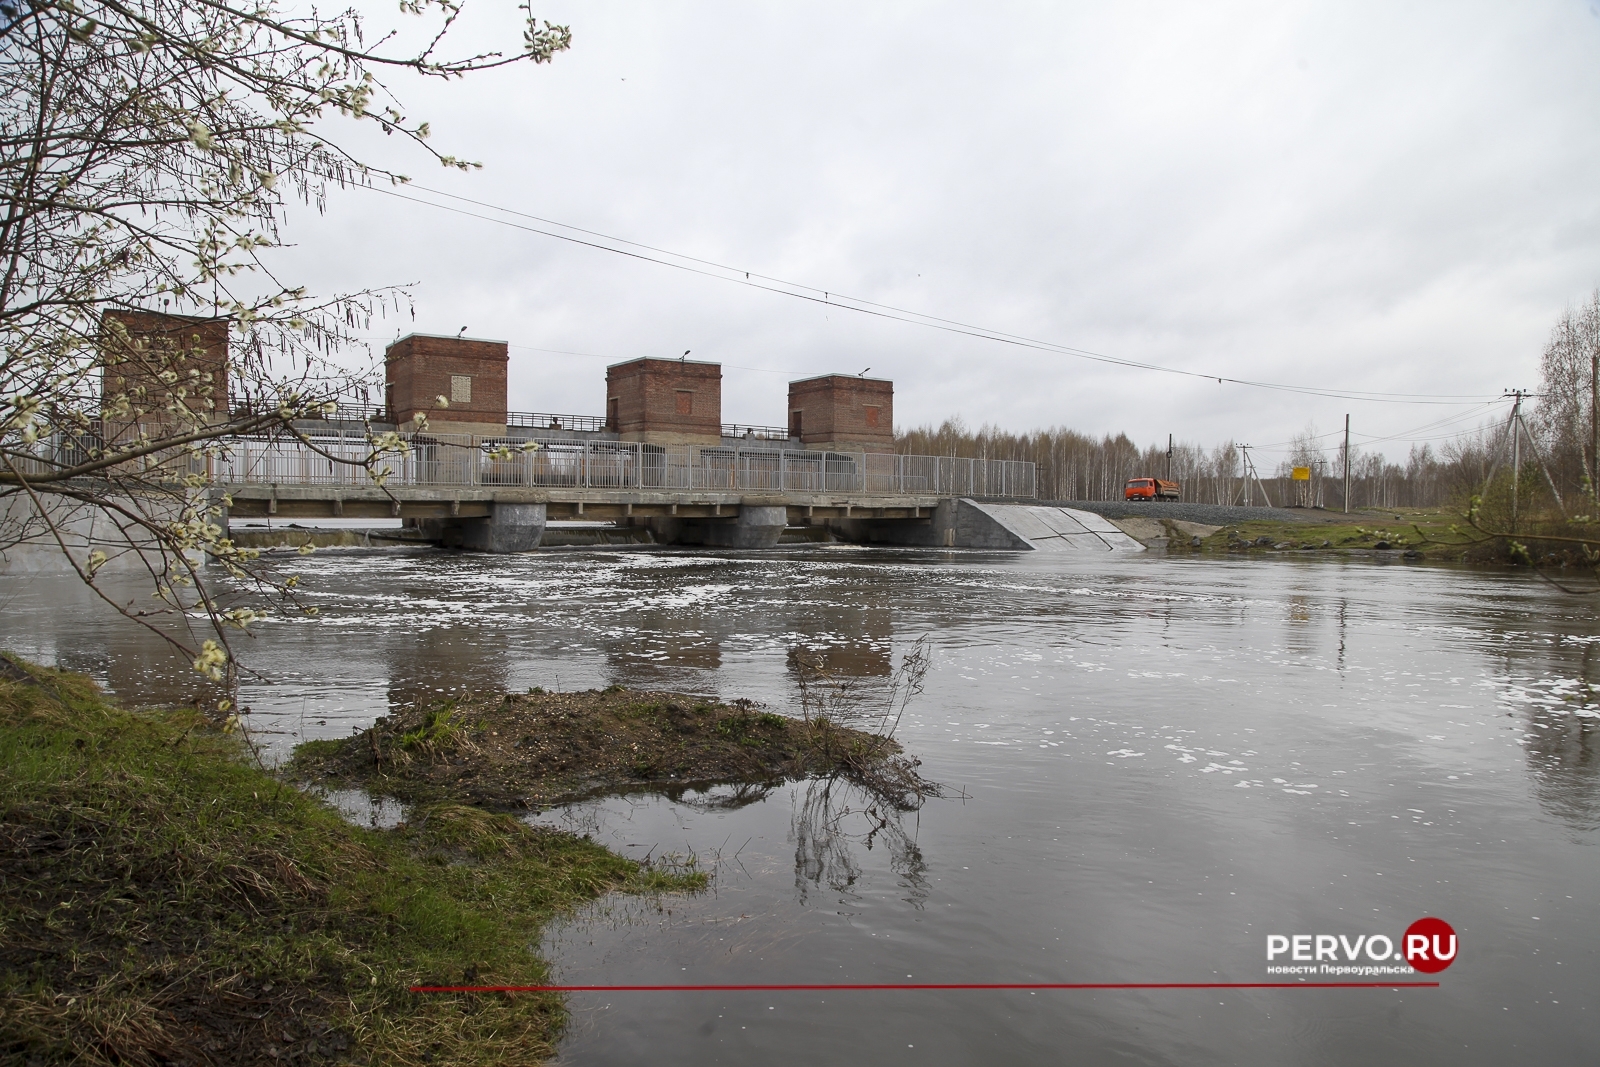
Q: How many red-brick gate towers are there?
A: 4